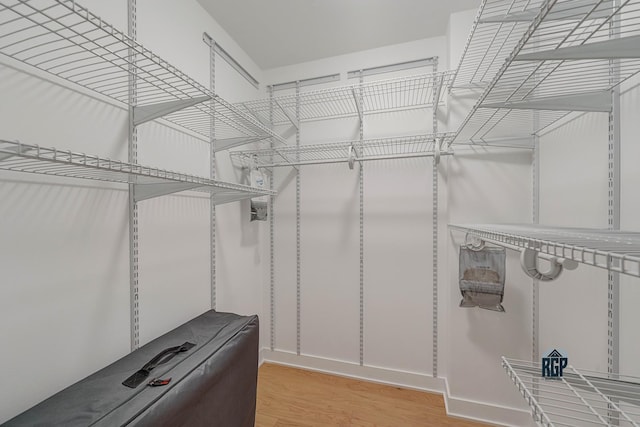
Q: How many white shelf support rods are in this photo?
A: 8